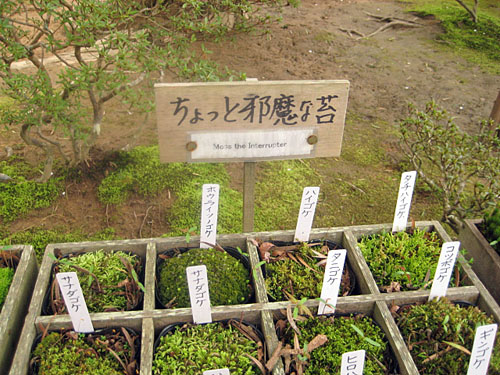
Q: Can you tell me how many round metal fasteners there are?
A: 2